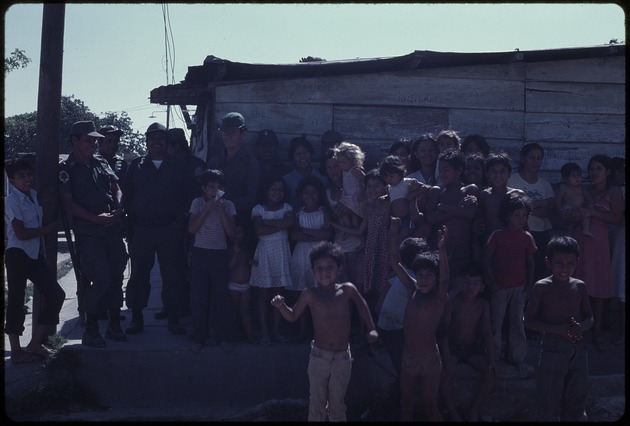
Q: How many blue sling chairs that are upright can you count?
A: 0